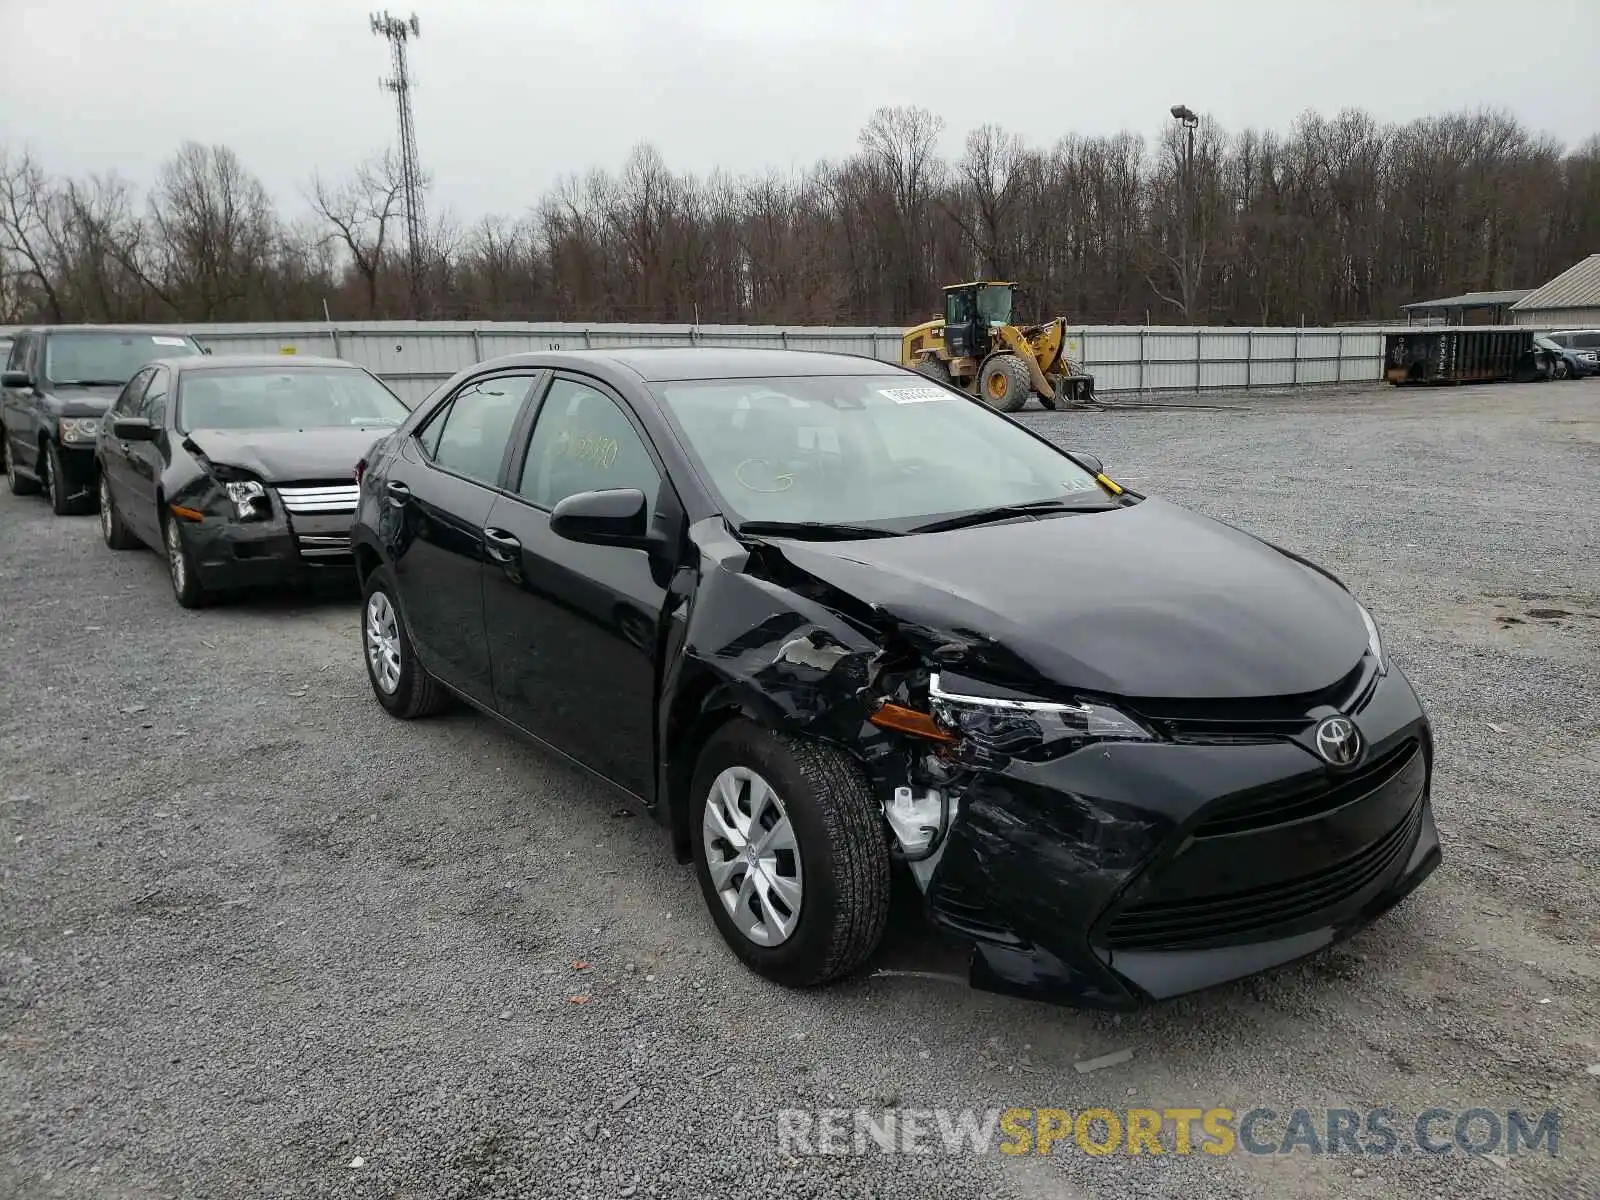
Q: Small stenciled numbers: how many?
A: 2